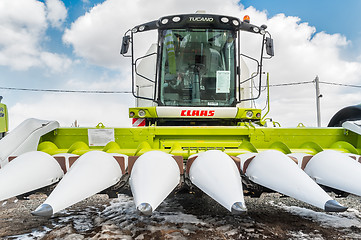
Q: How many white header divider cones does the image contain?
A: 6